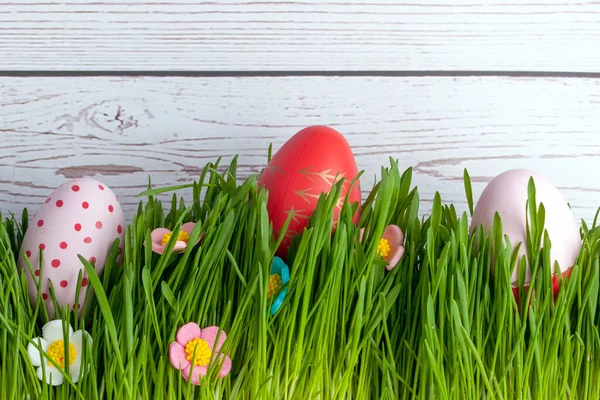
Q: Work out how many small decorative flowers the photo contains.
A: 5